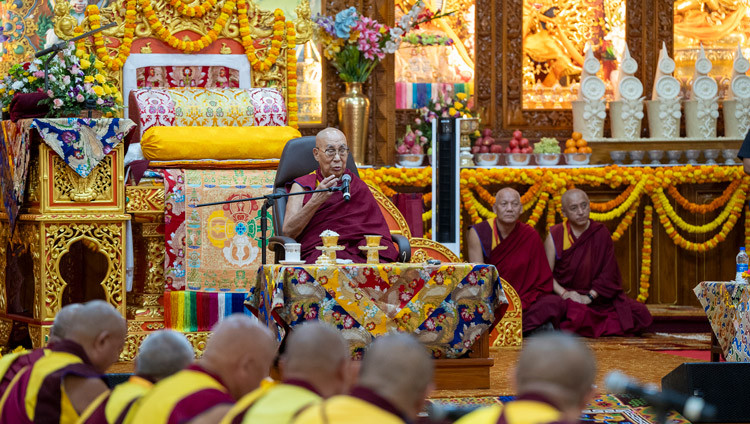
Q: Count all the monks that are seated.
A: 10